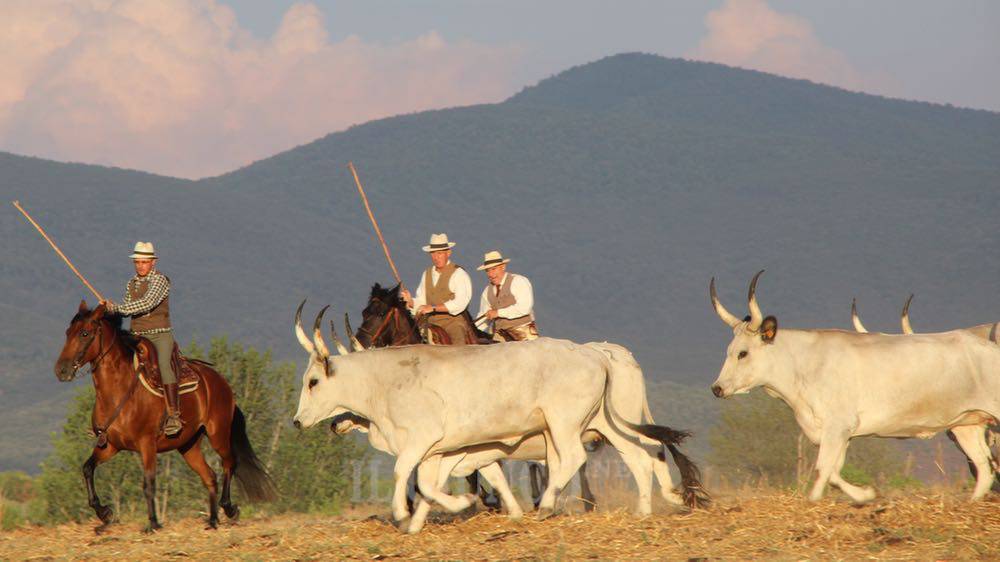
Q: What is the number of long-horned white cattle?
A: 4